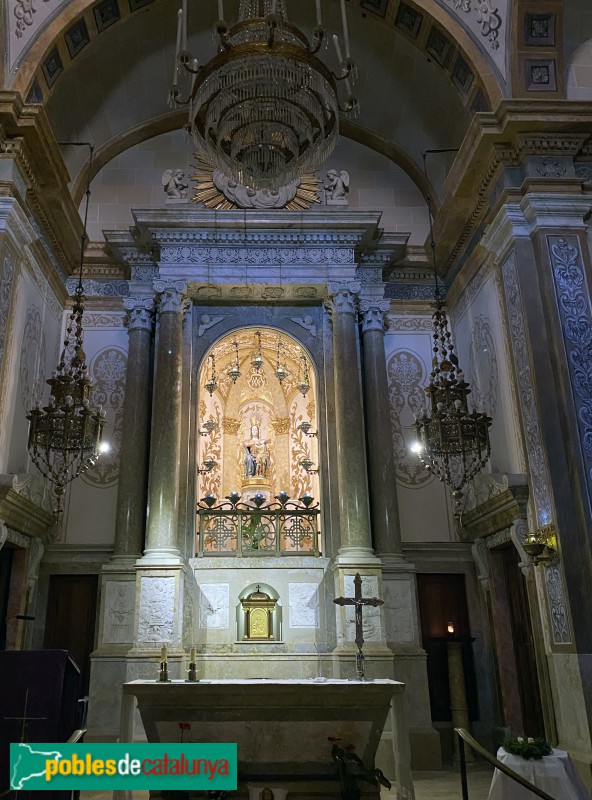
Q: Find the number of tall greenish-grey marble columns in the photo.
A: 4